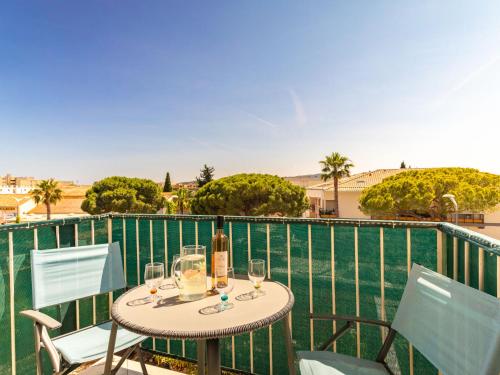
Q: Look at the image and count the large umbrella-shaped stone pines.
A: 3